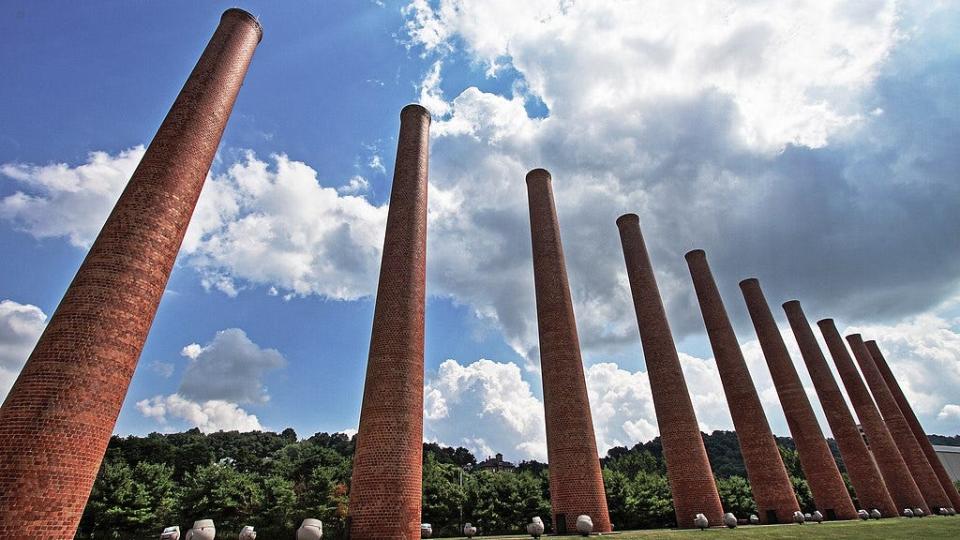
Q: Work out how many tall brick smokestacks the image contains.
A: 10